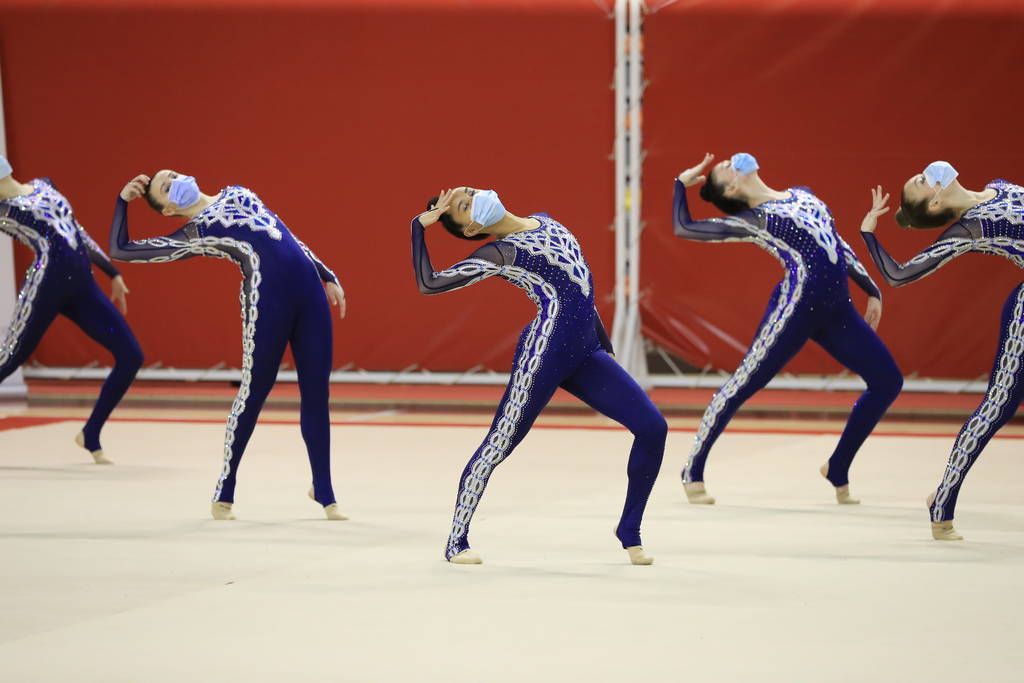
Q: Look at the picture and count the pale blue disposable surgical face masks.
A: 5